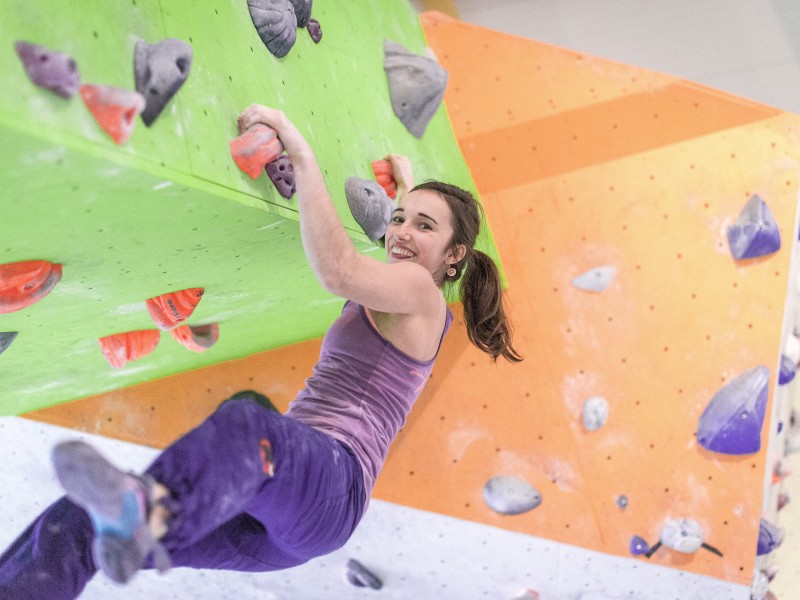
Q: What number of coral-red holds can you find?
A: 7